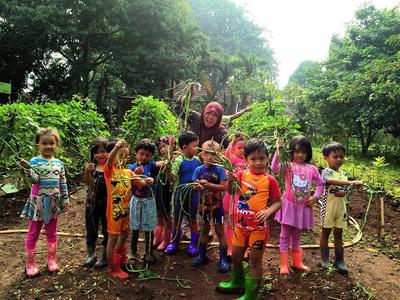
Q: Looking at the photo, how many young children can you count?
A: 11